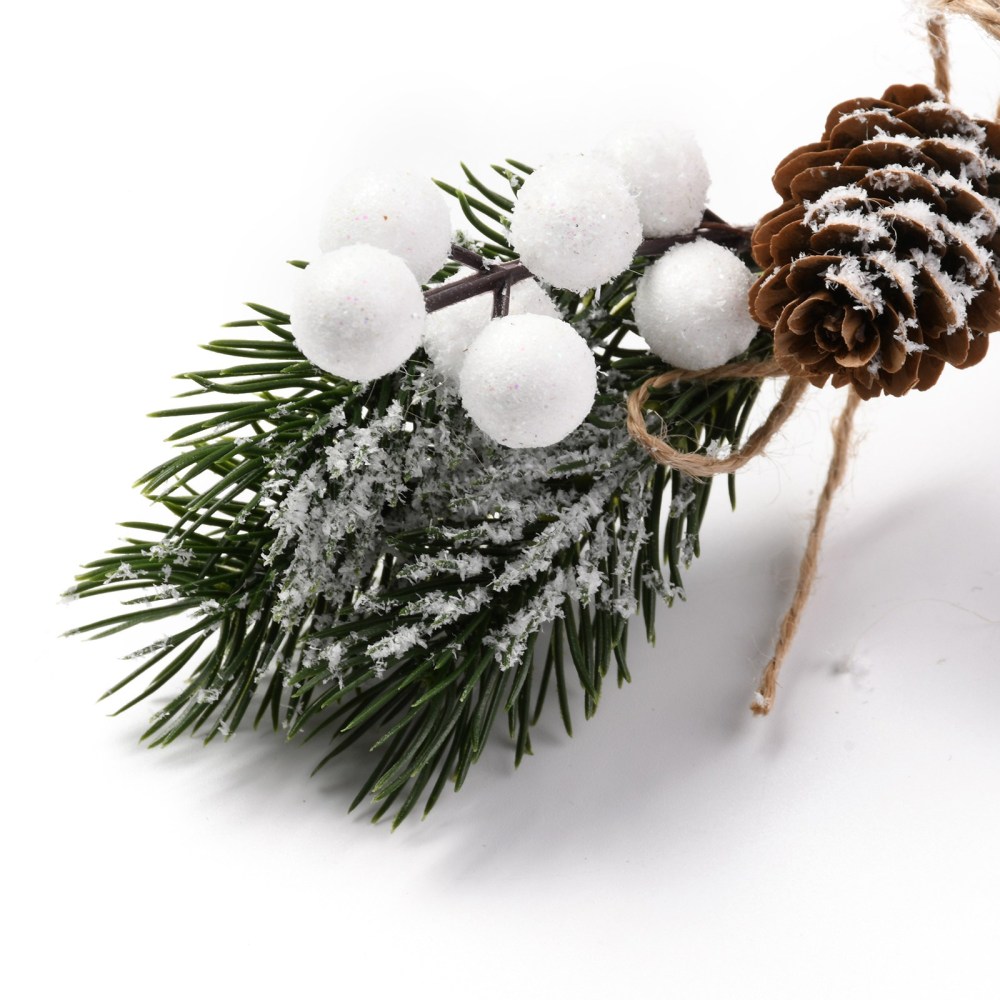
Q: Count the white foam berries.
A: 7